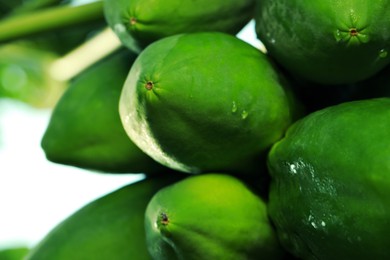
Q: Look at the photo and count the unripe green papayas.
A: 7